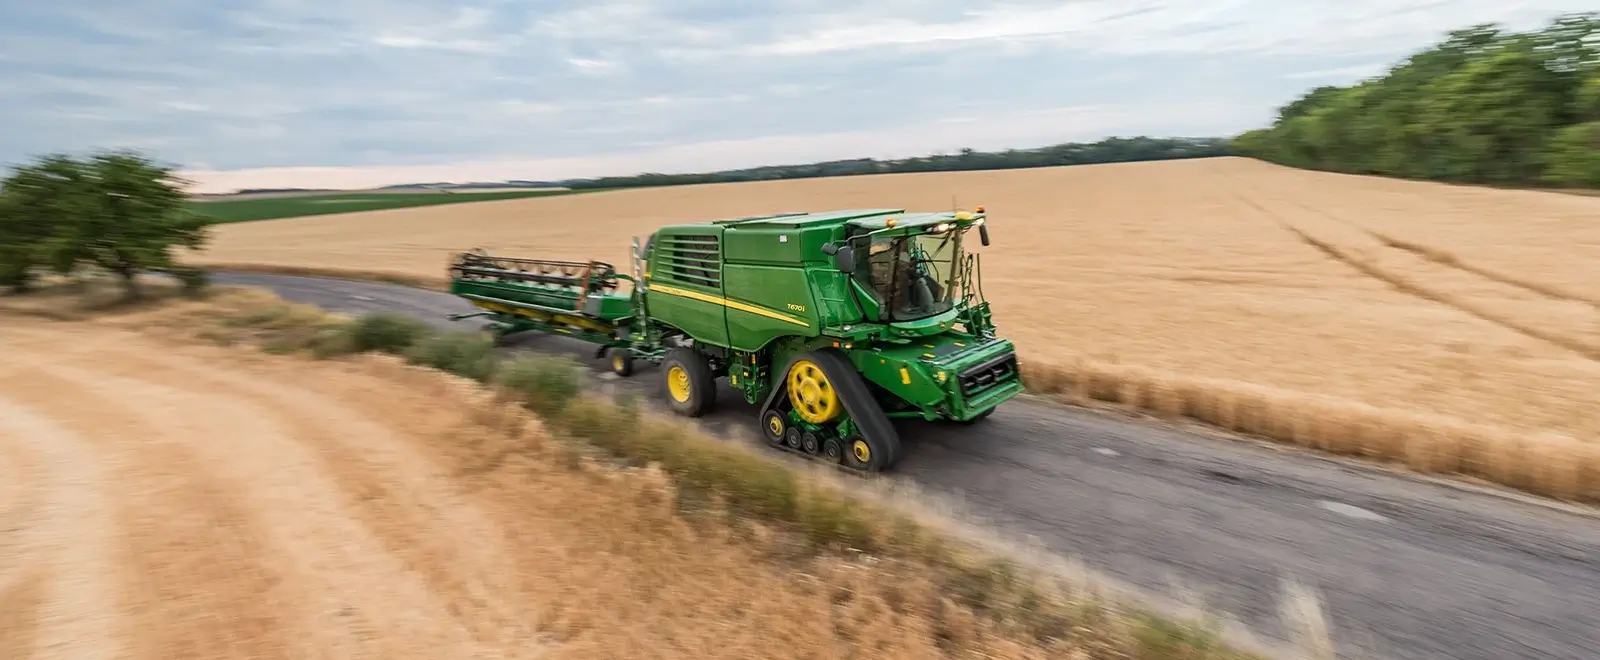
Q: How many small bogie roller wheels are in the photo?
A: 3